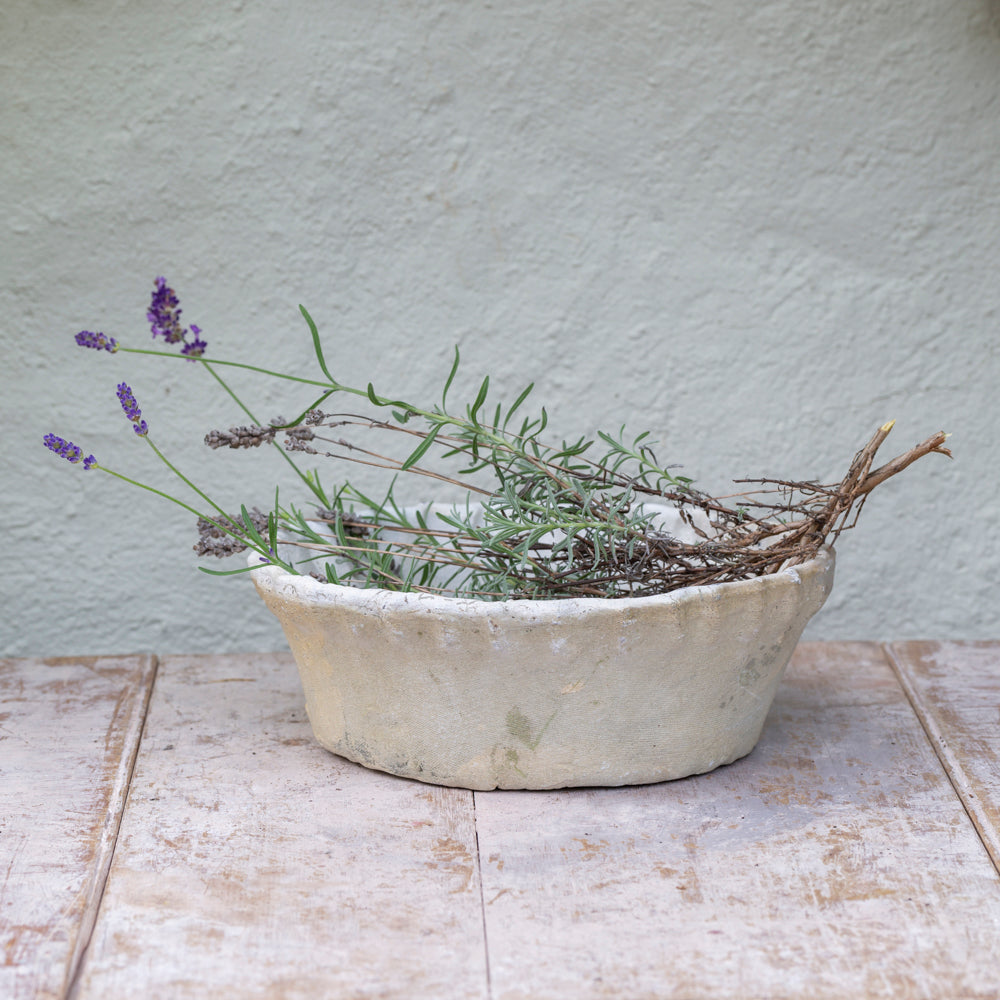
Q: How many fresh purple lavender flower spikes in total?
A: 4